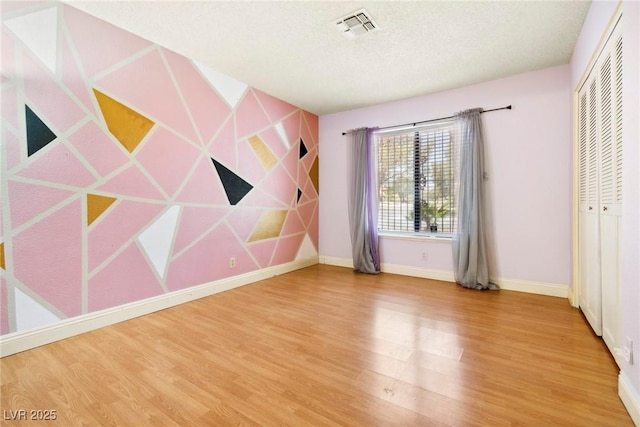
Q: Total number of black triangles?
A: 4